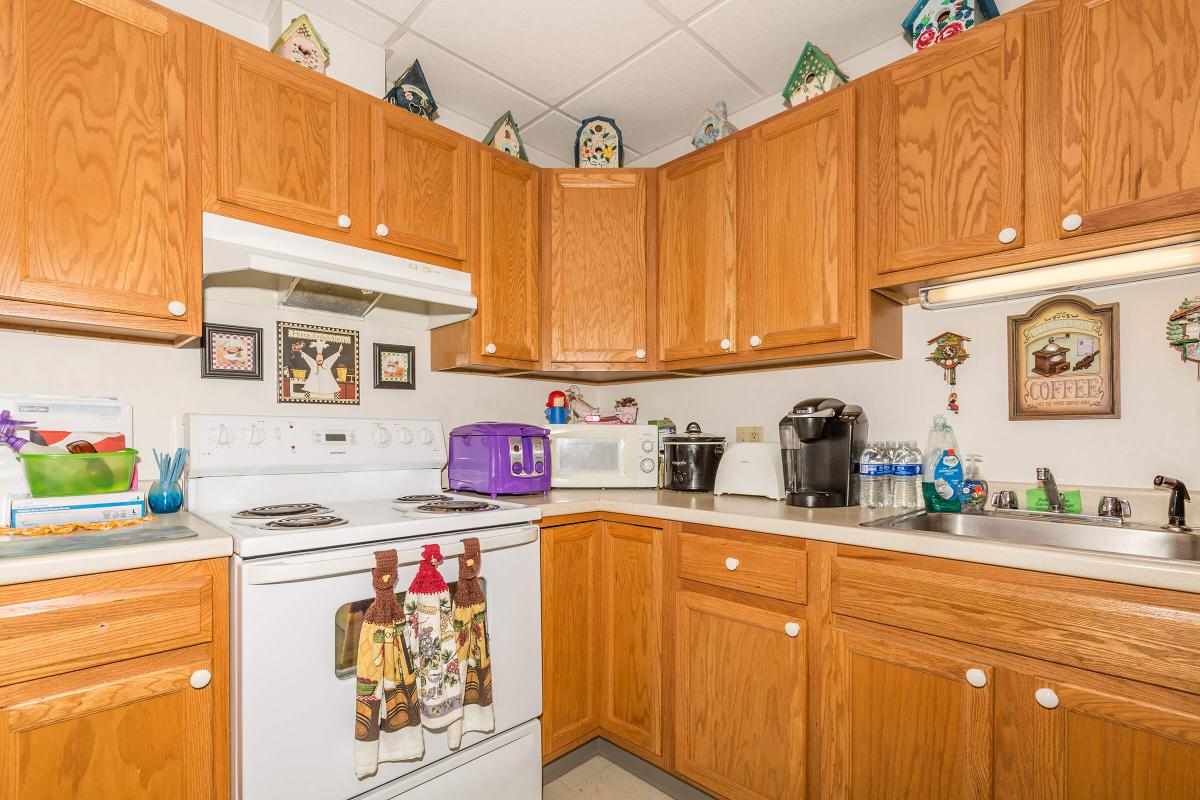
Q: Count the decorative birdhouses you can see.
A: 7